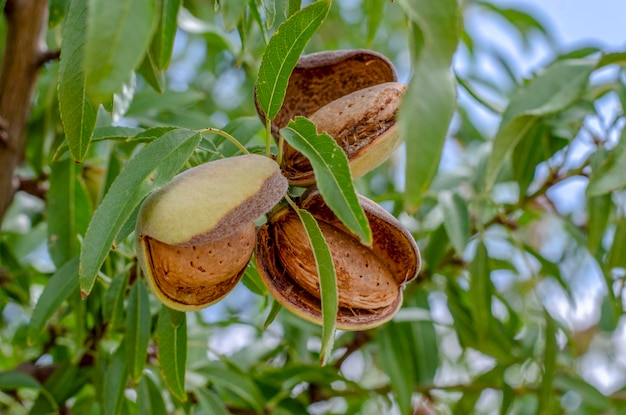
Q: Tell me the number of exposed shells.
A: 3